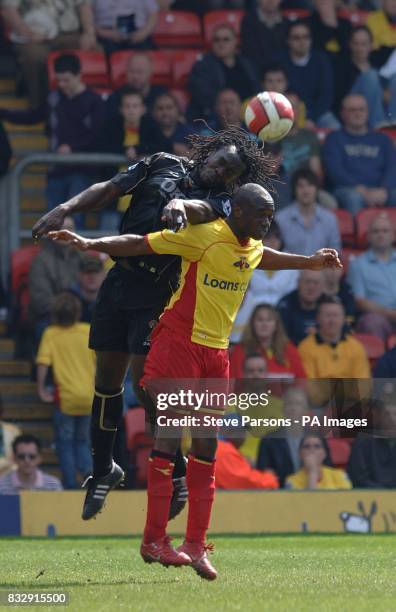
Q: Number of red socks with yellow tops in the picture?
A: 2